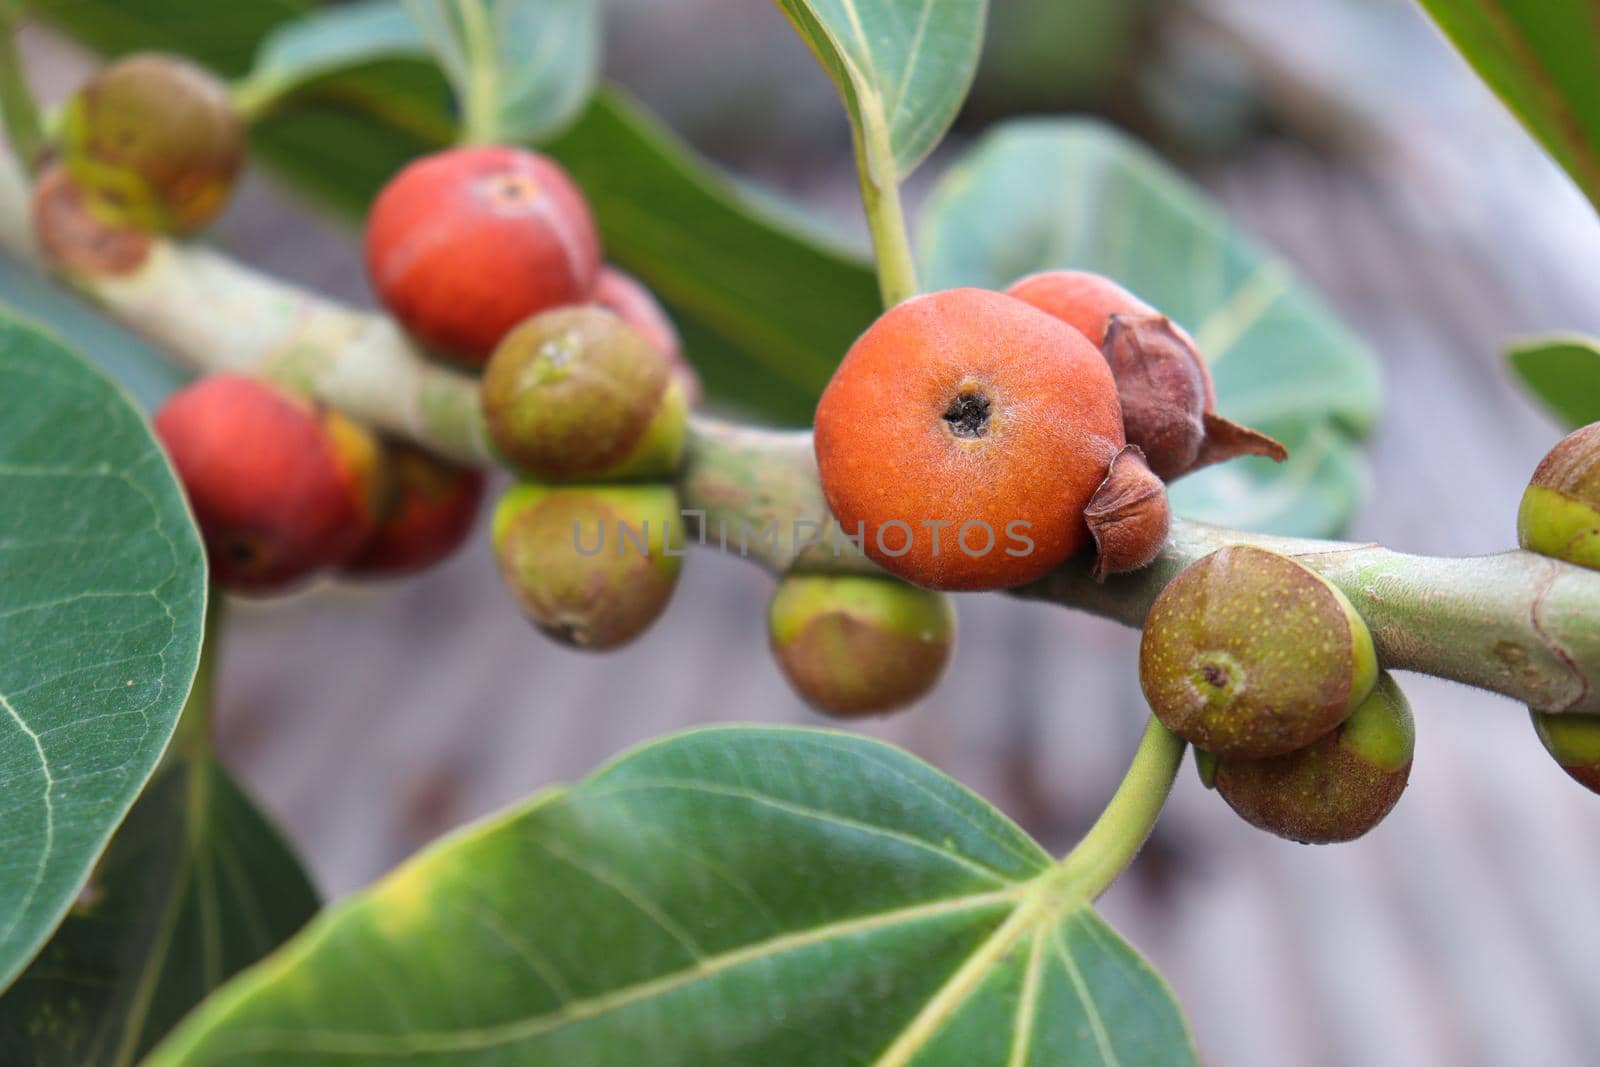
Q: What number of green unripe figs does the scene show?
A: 8